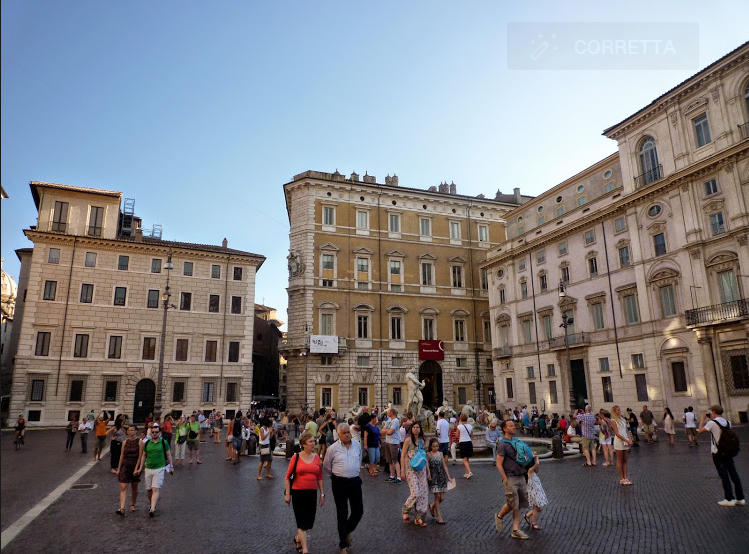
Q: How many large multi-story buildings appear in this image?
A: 3